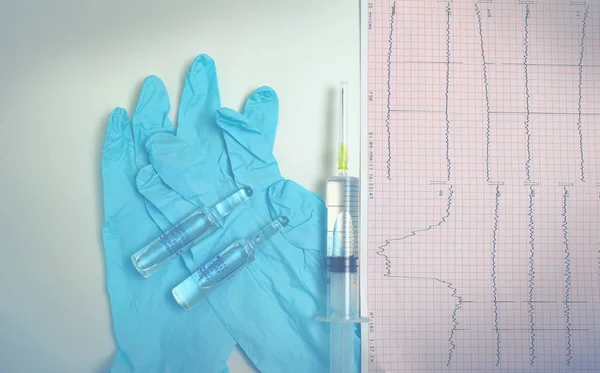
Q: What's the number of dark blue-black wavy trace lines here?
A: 9